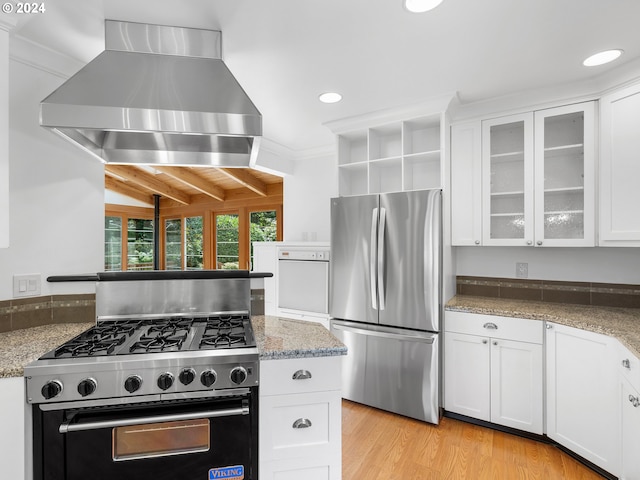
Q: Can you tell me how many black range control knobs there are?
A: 7